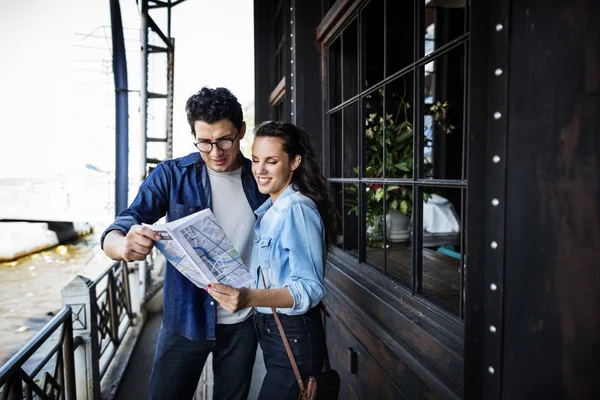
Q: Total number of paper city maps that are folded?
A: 1